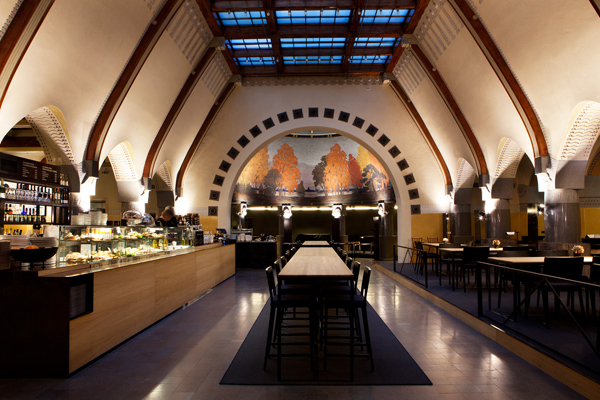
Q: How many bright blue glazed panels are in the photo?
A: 9